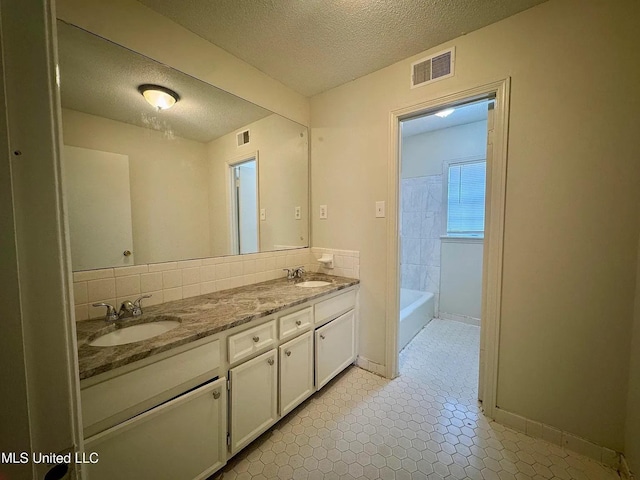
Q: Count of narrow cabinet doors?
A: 2